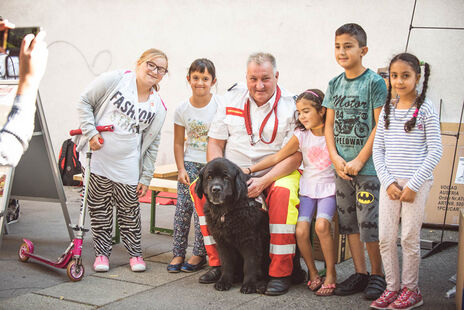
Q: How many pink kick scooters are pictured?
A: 1